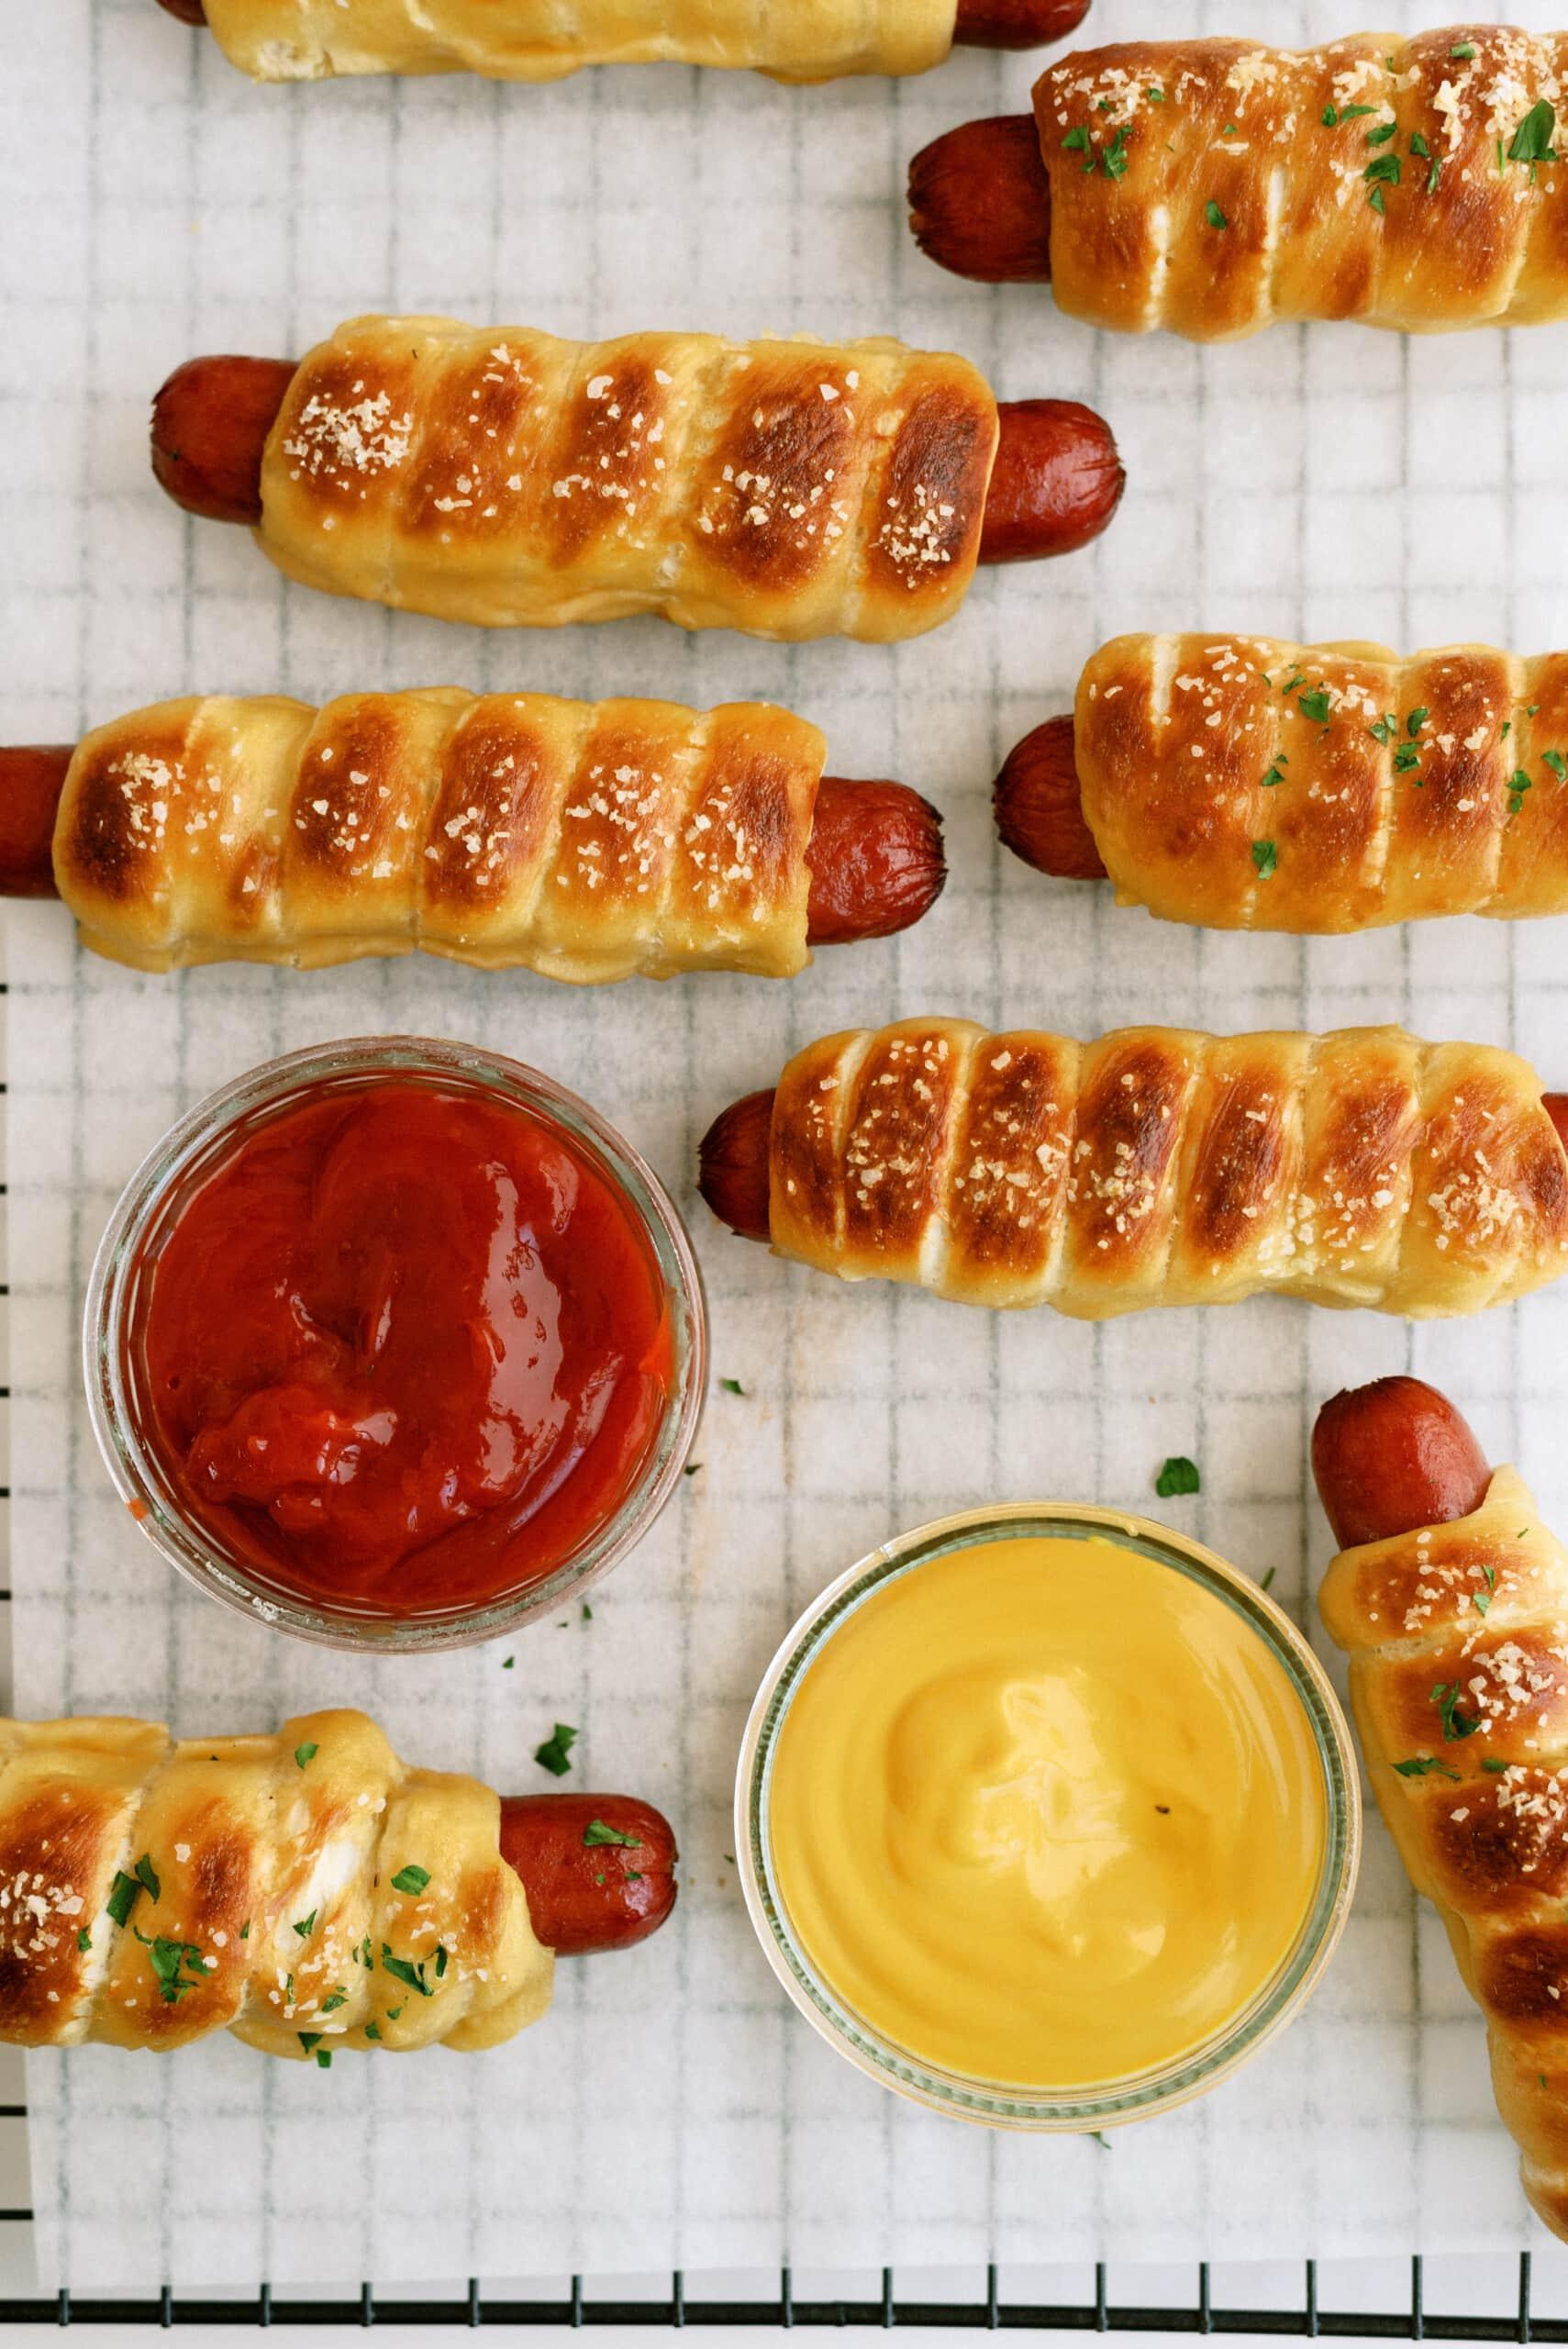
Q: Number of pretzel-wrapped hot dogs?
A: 8